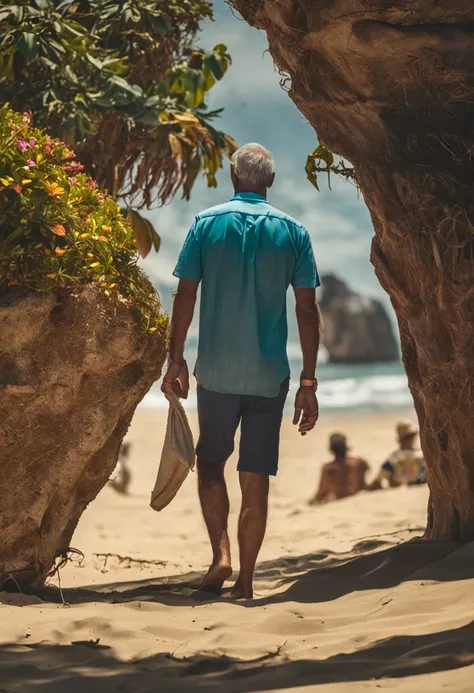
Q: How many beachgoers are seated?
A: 2